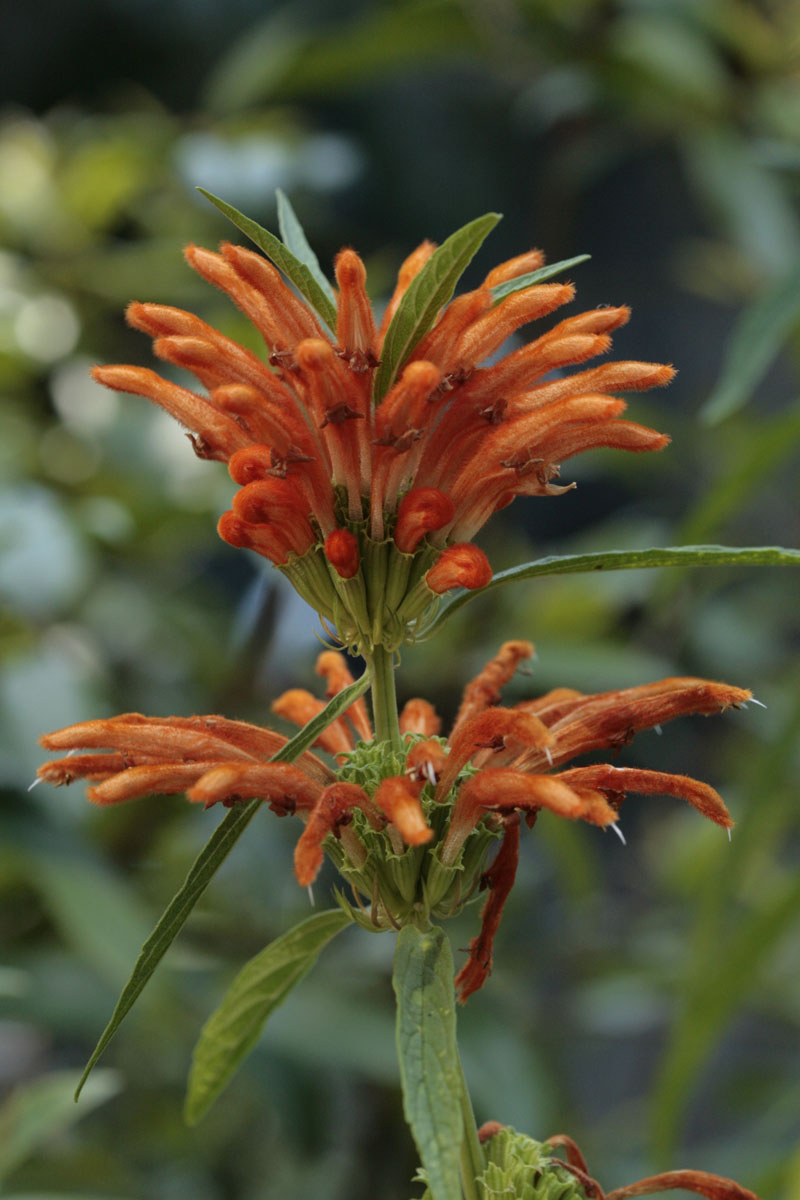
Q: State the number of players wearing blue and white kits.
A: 0